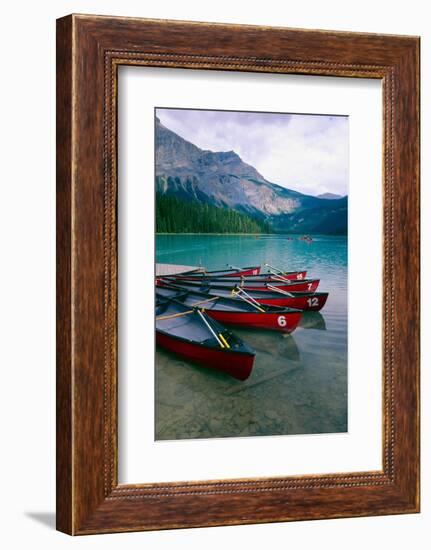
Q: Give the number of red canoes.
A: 6